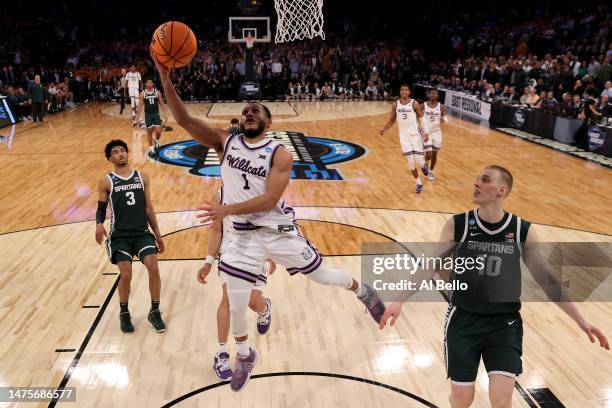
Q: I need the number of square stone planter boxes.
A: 0